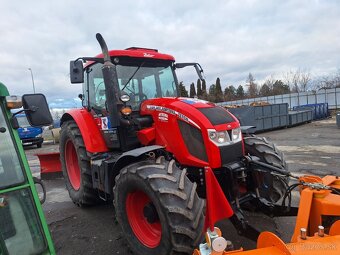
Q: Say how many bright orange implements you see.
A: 1